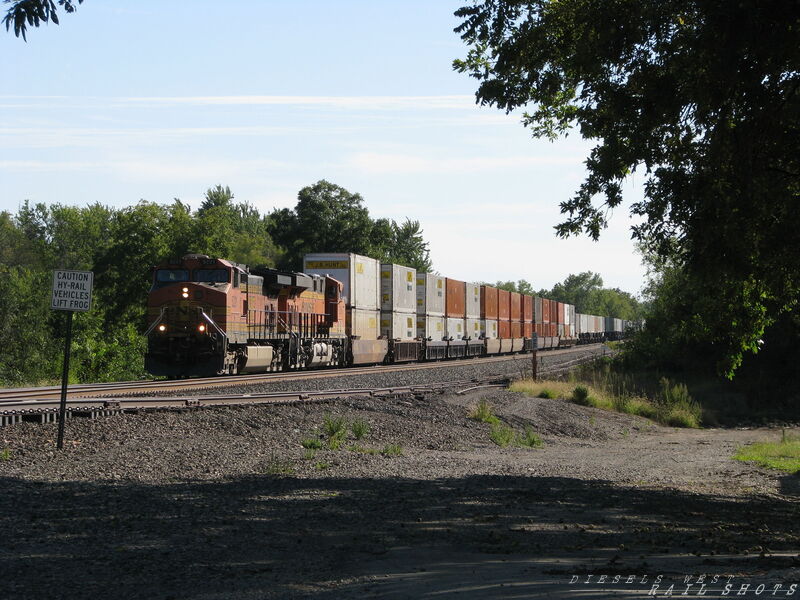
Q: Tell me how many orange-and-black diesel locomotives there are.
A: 2